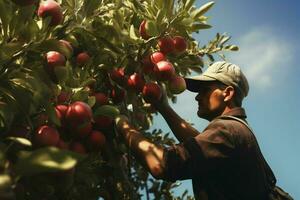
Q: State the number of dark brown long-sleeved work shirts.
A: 1